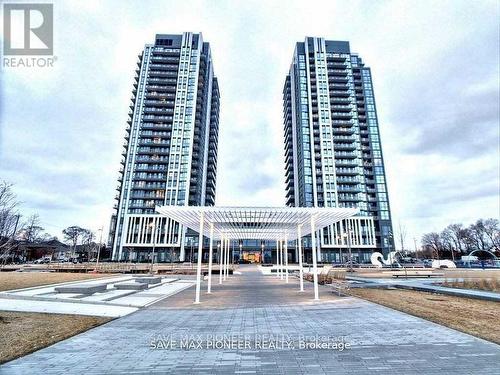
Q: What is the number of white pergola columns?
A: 10